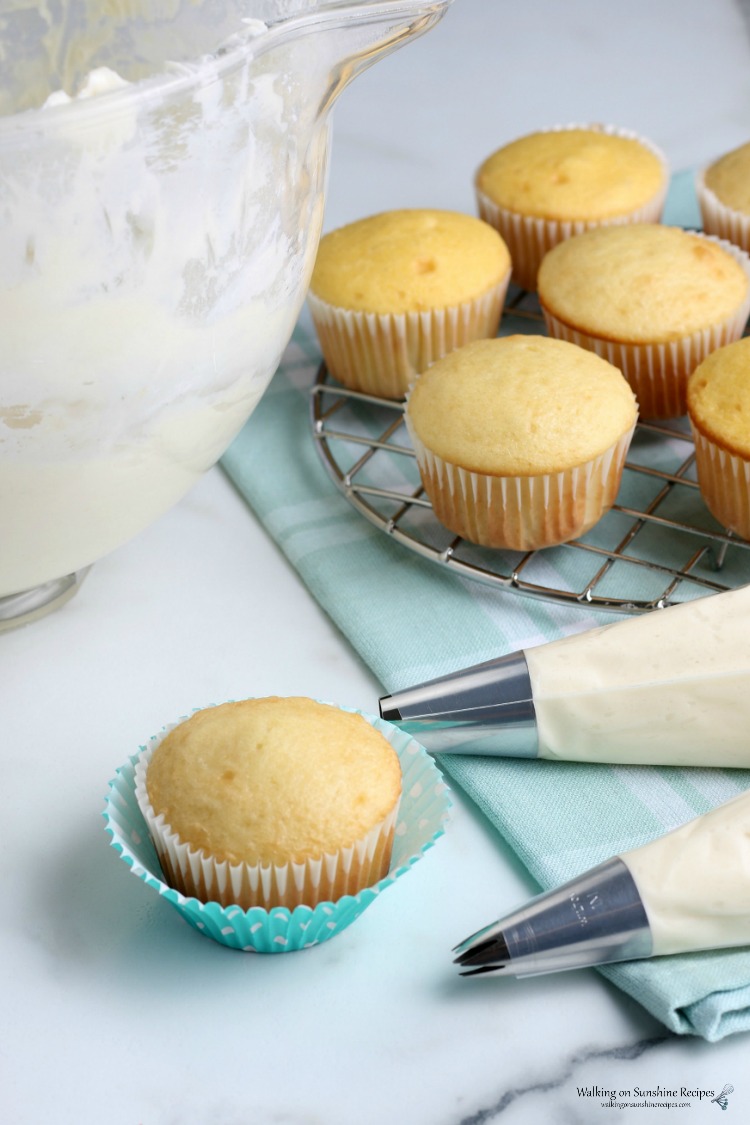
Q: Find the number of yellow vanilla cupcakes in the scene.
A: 7